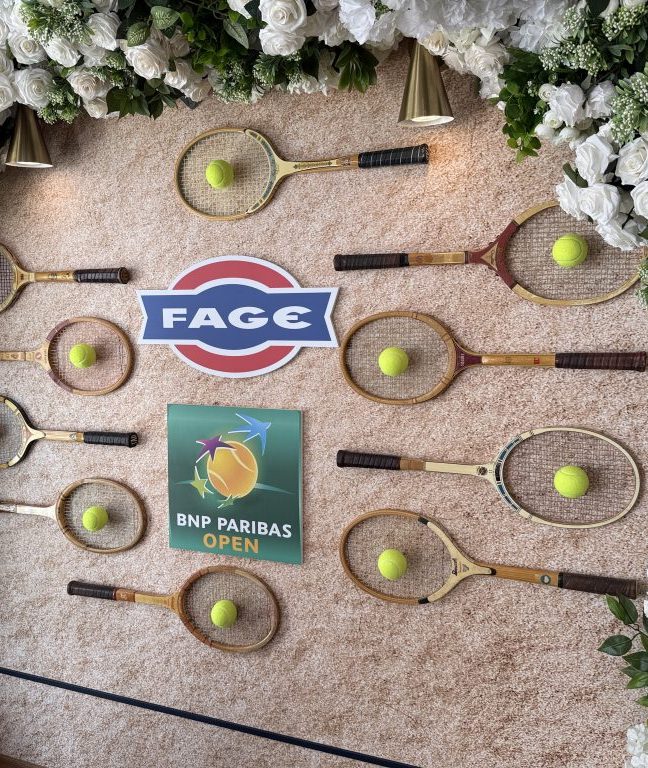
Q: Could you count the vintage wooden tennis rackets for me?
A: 10